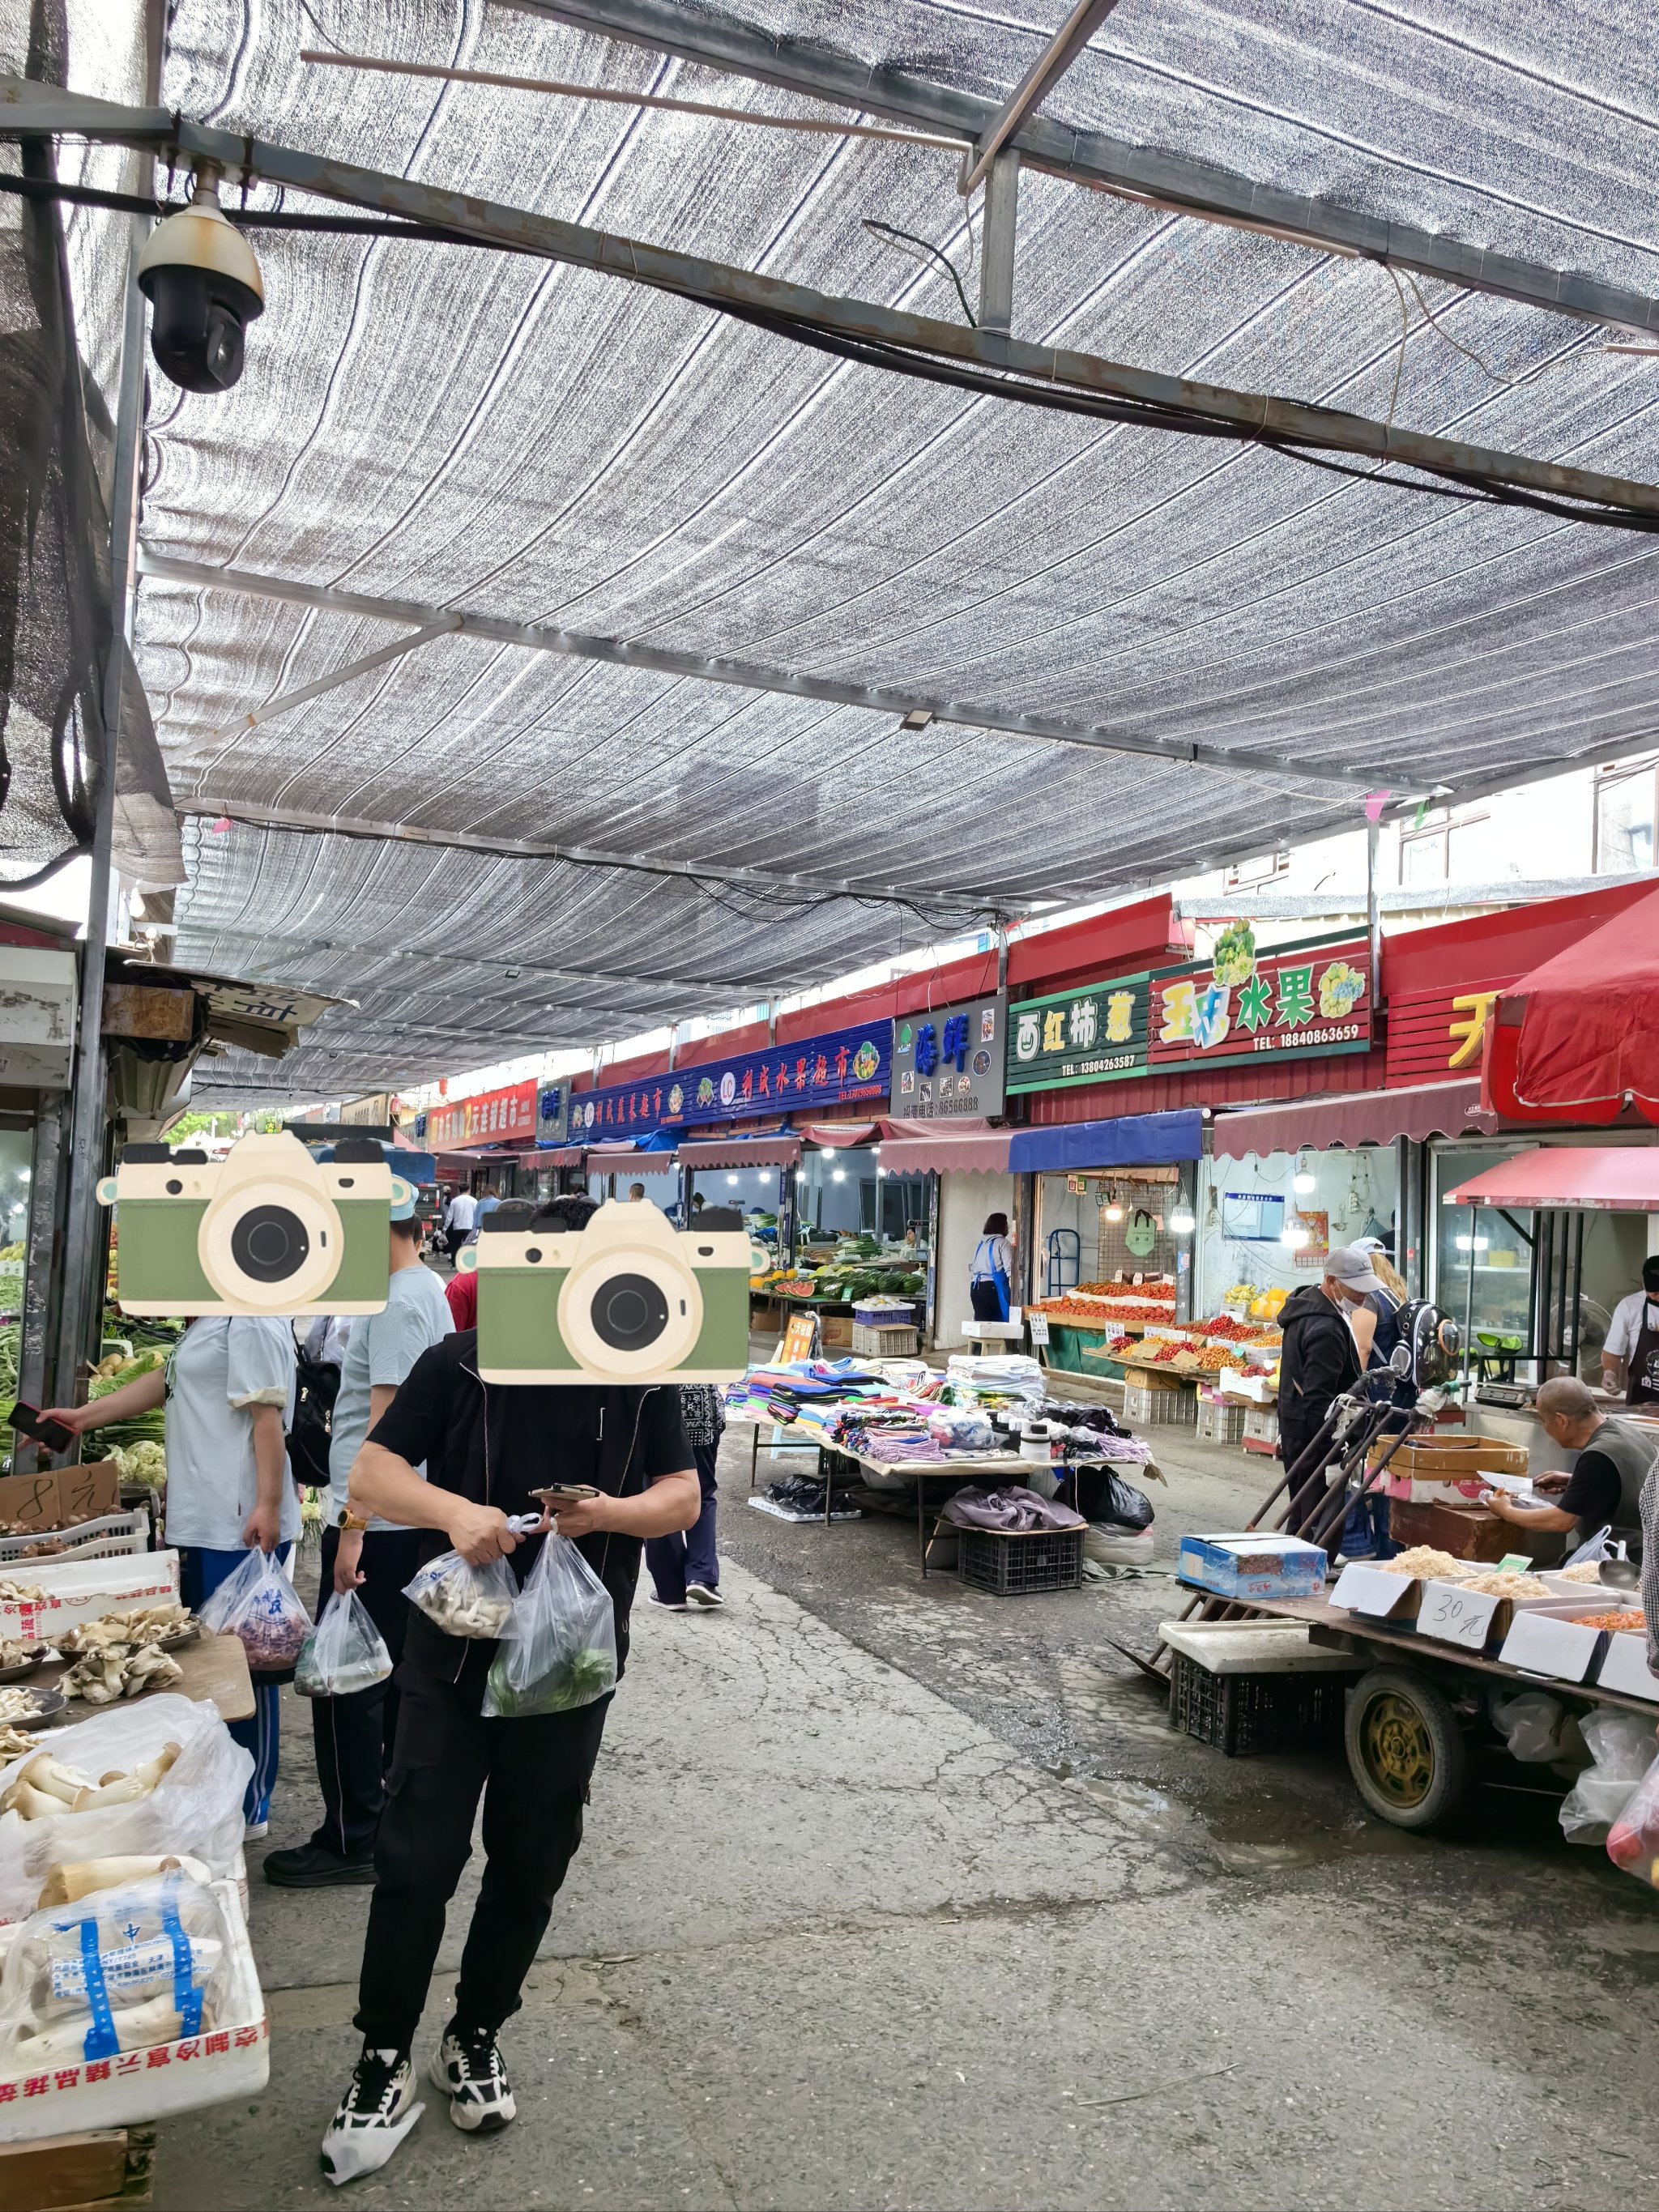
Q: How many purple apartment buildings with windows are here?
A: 0